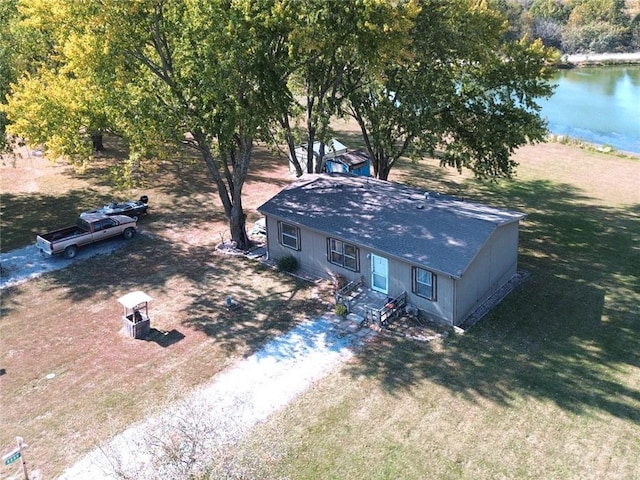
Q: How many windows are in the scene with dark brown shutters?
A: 3